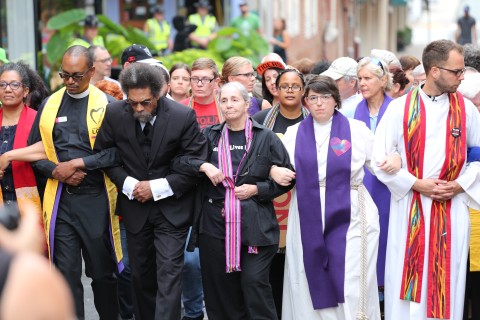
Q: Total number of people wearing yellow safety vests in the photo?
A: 3